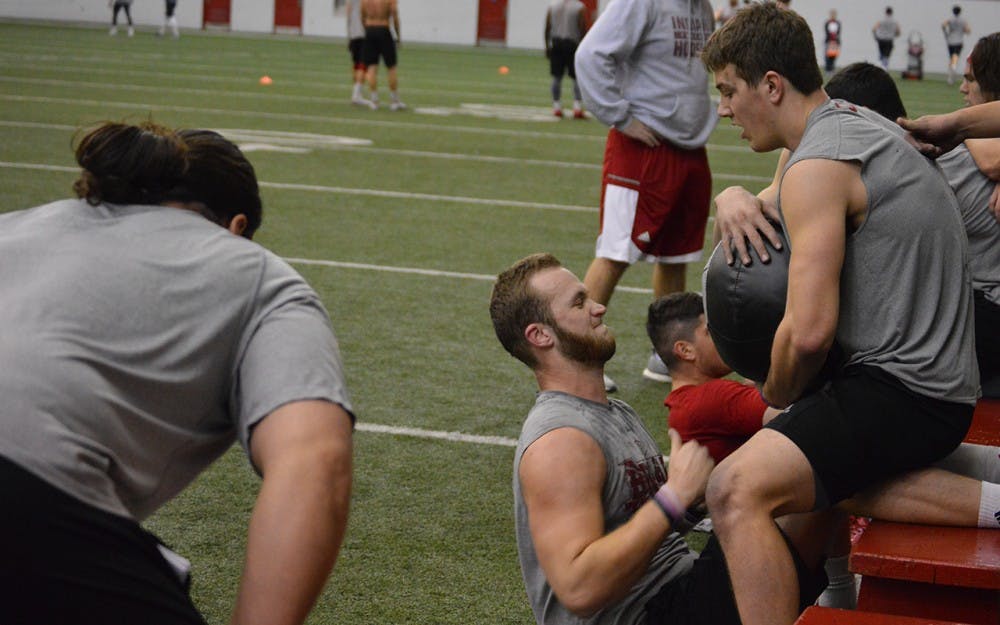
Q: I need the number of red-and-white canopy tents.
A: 0